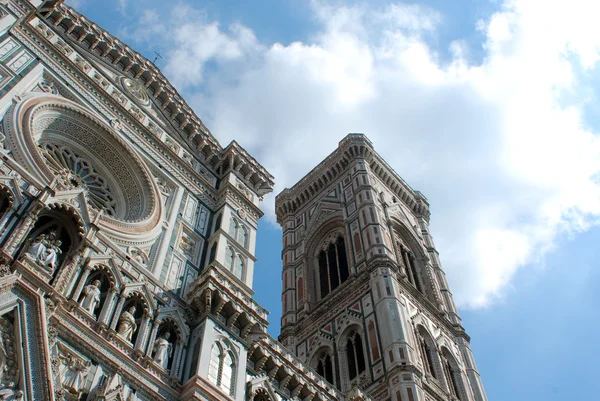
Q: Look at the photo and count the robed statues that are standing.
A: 3